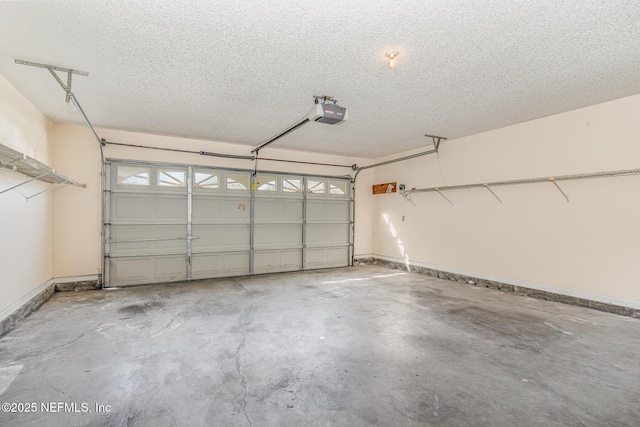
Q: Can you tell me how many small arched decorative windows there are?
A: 8